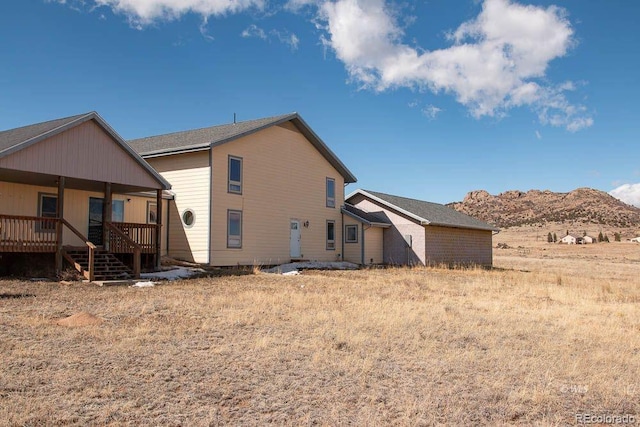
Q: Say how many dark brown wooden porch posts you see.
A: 3